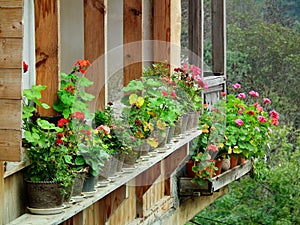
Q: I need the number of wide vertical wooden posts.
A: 4